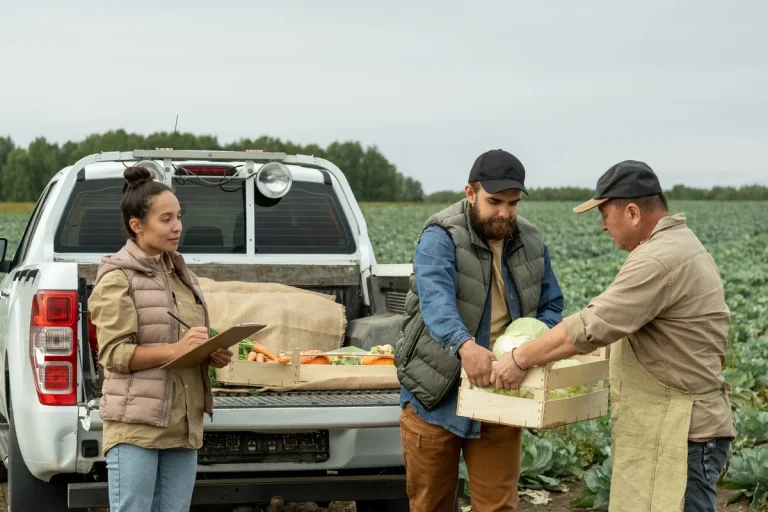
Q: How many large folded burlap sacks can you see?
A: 1